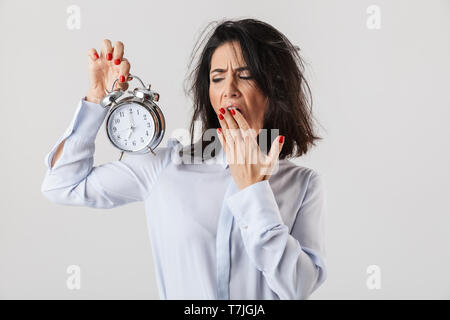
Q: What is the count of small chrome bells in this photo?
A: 2